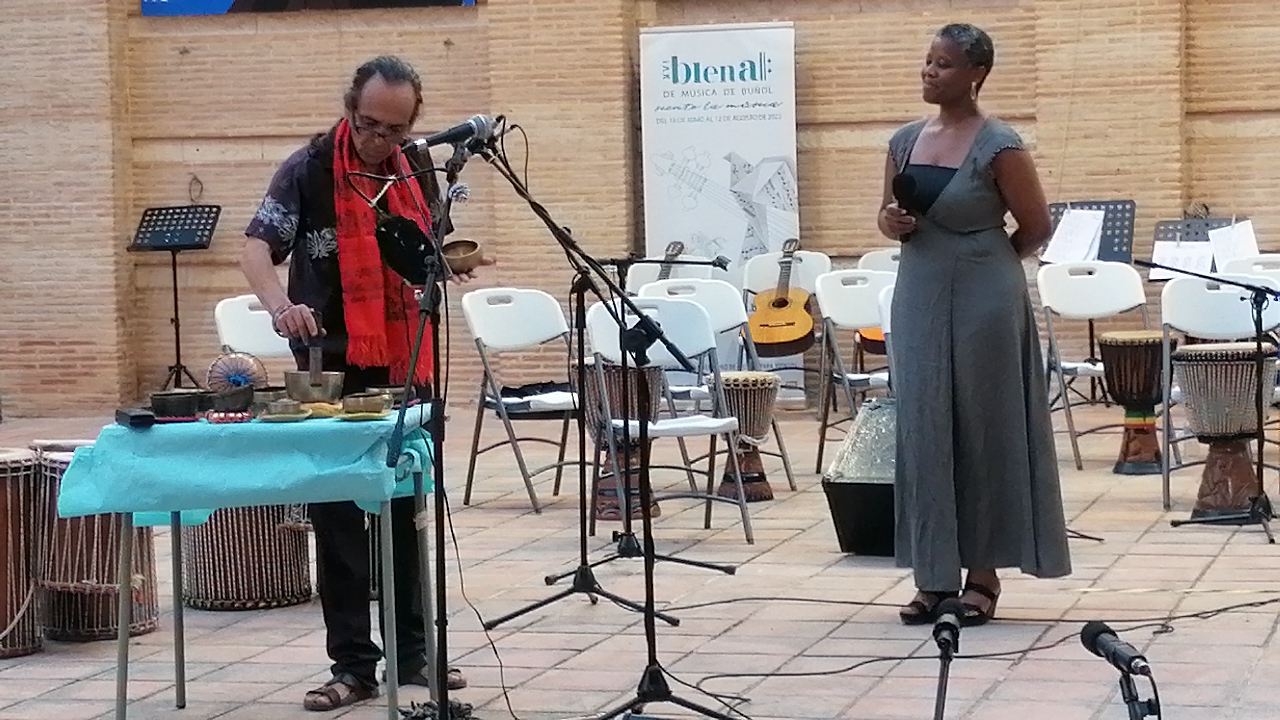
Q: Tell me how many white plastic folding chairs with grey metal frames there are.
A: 12